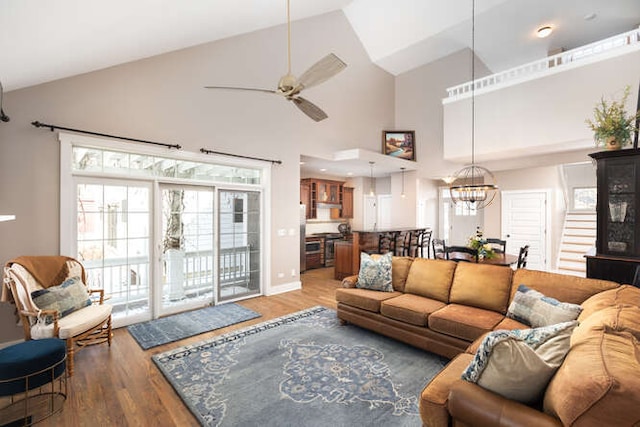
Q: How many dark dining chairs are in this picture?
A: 4